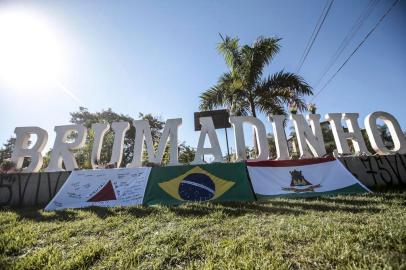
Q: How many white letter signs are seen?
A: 10